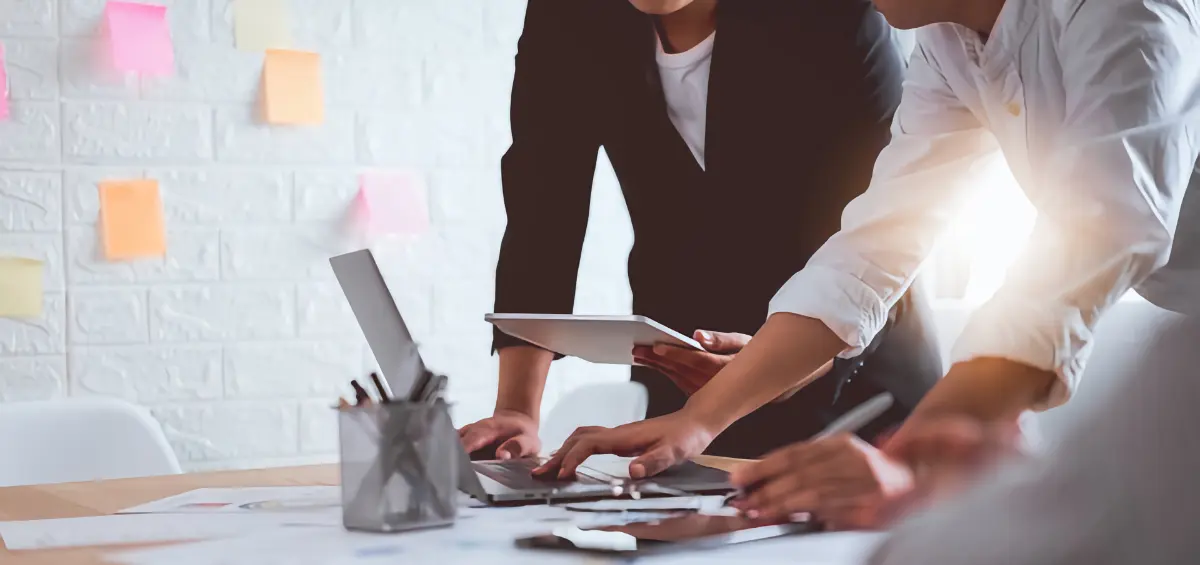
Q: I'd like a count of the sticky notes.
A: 7